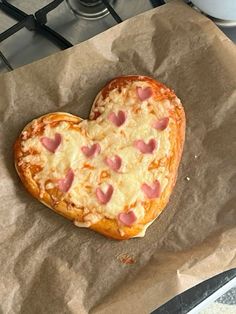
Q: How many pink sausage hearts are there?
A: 11